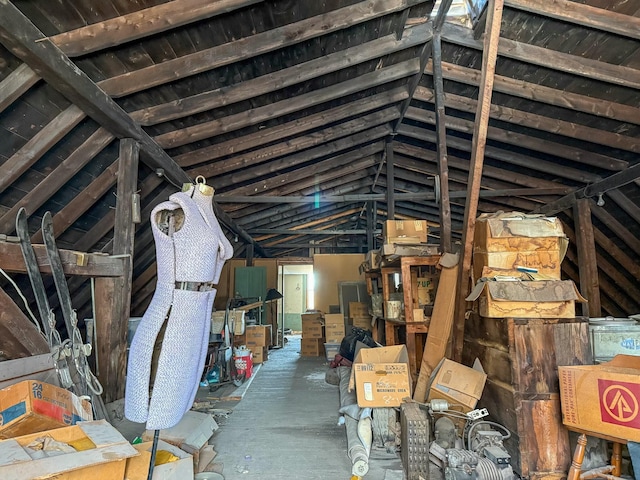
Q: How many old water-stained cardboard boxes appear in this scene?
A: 2